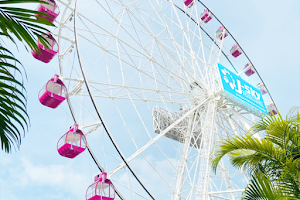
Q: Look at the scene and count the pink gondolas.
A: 12